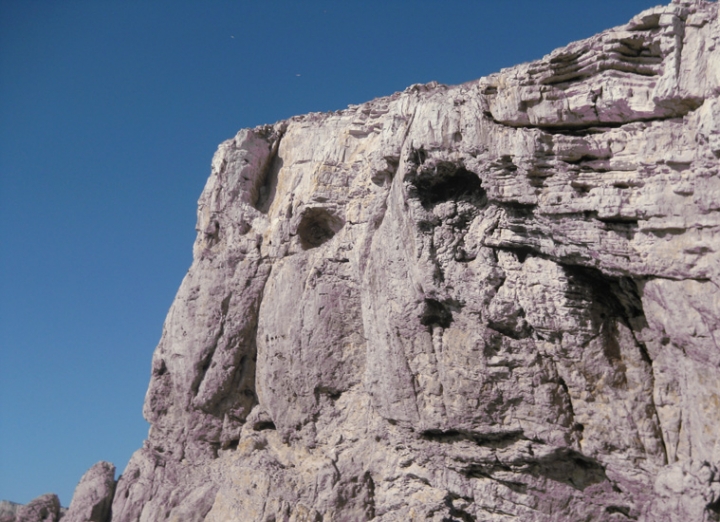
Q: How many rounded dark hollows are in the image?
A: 3